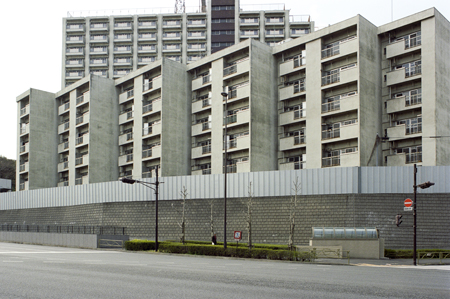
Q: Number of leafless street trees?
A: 4